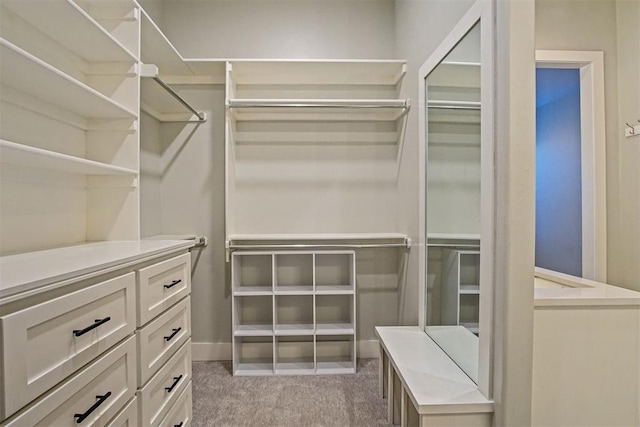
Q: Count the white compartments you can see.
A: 9